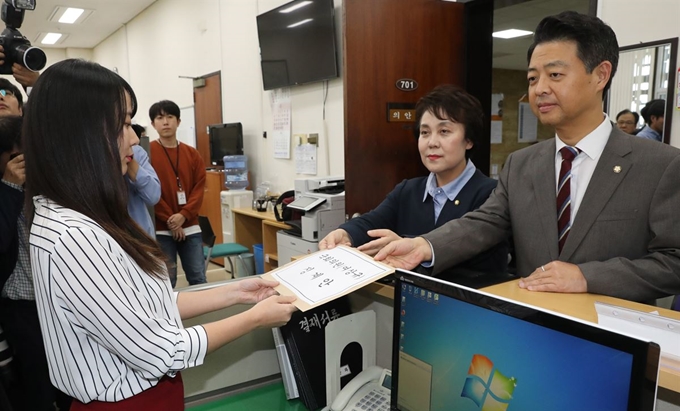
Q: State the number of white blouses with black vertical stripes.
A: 1